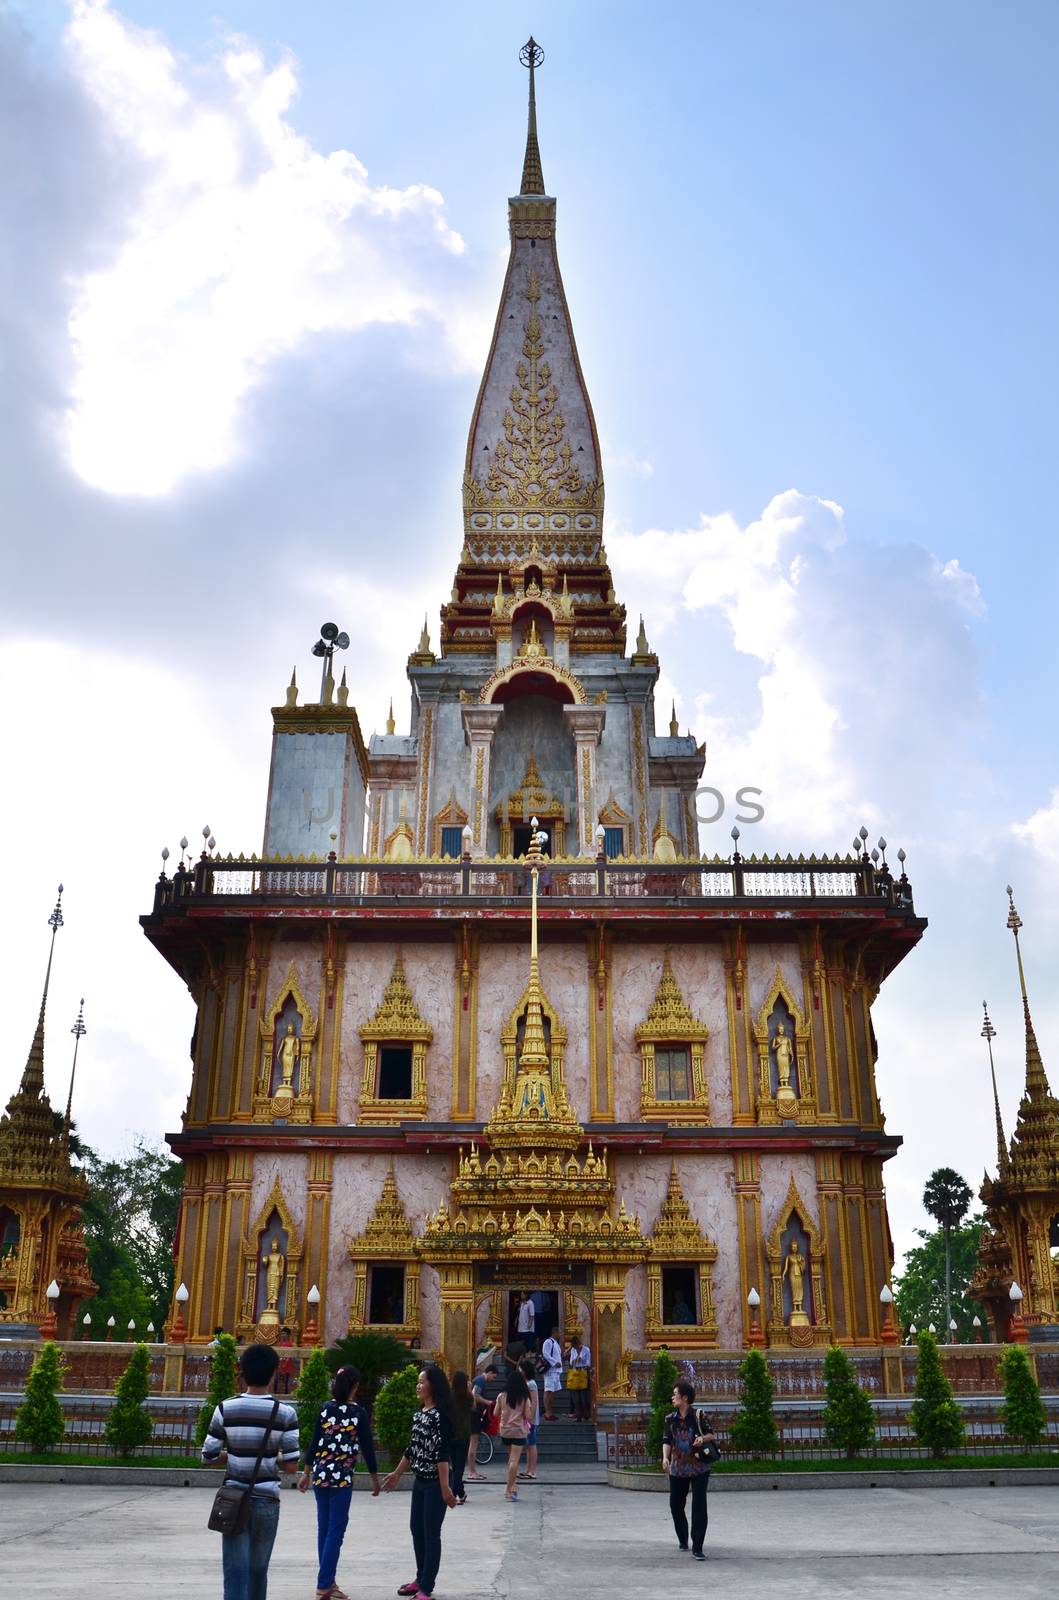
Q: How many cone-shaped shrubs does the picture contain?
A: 10